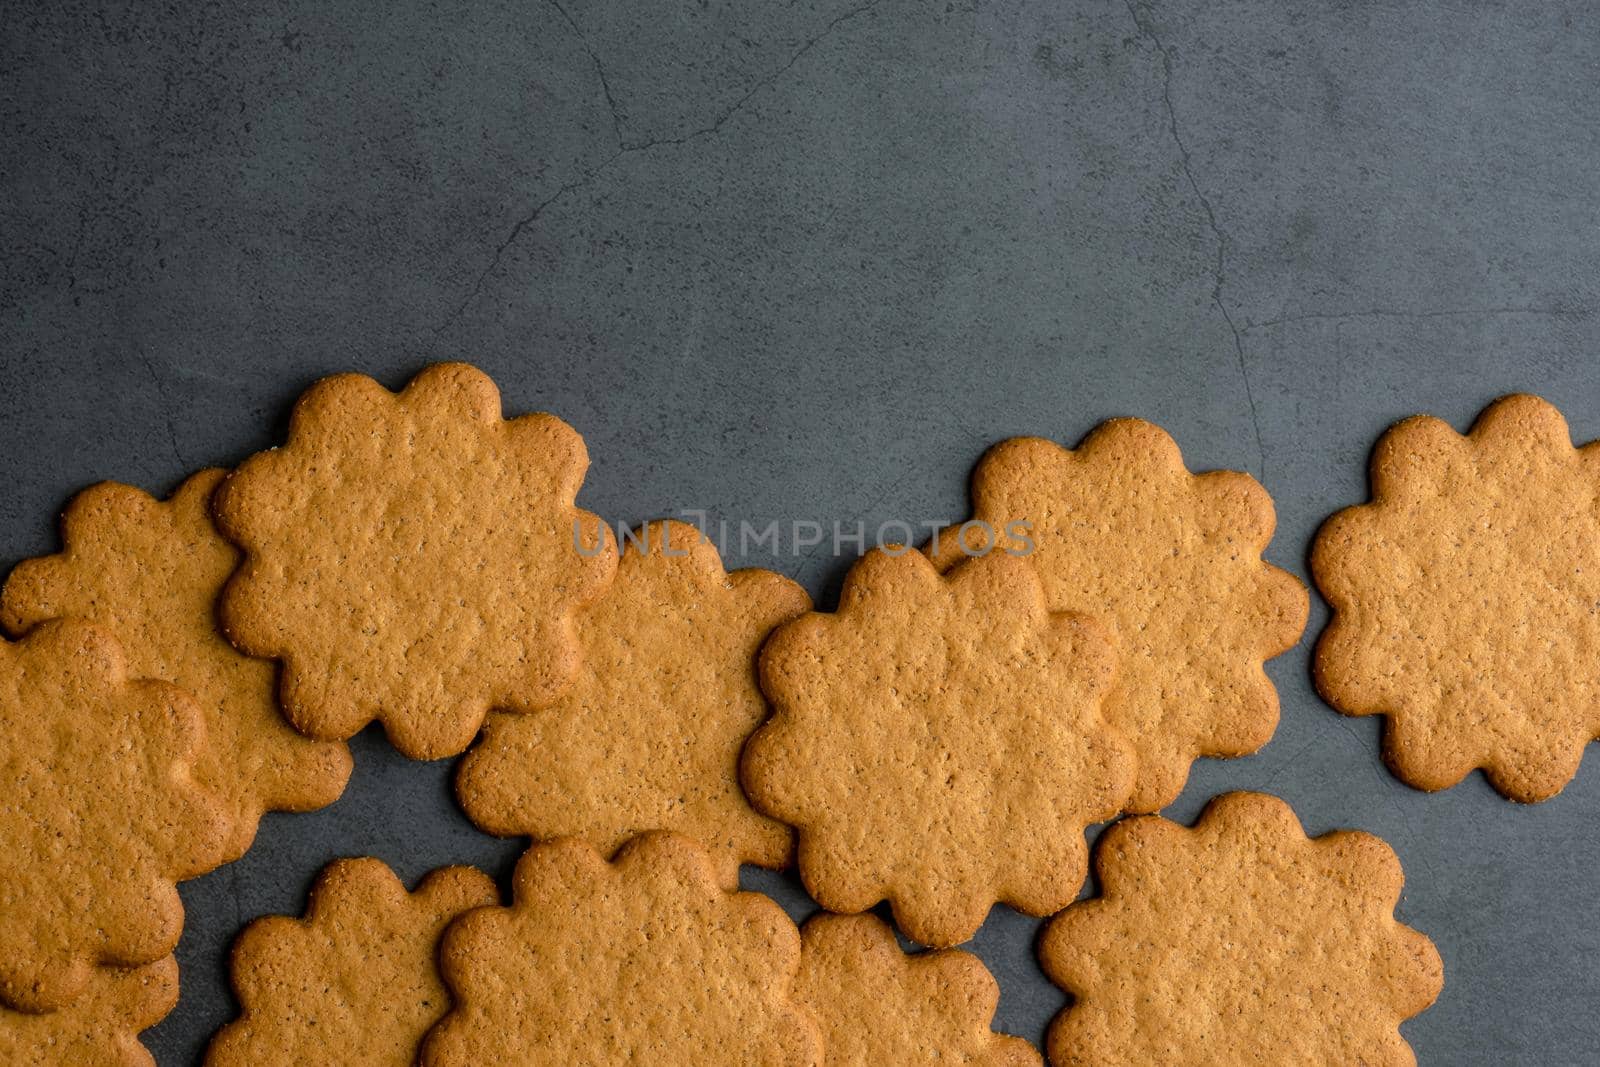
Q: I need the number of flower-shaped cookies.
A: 12